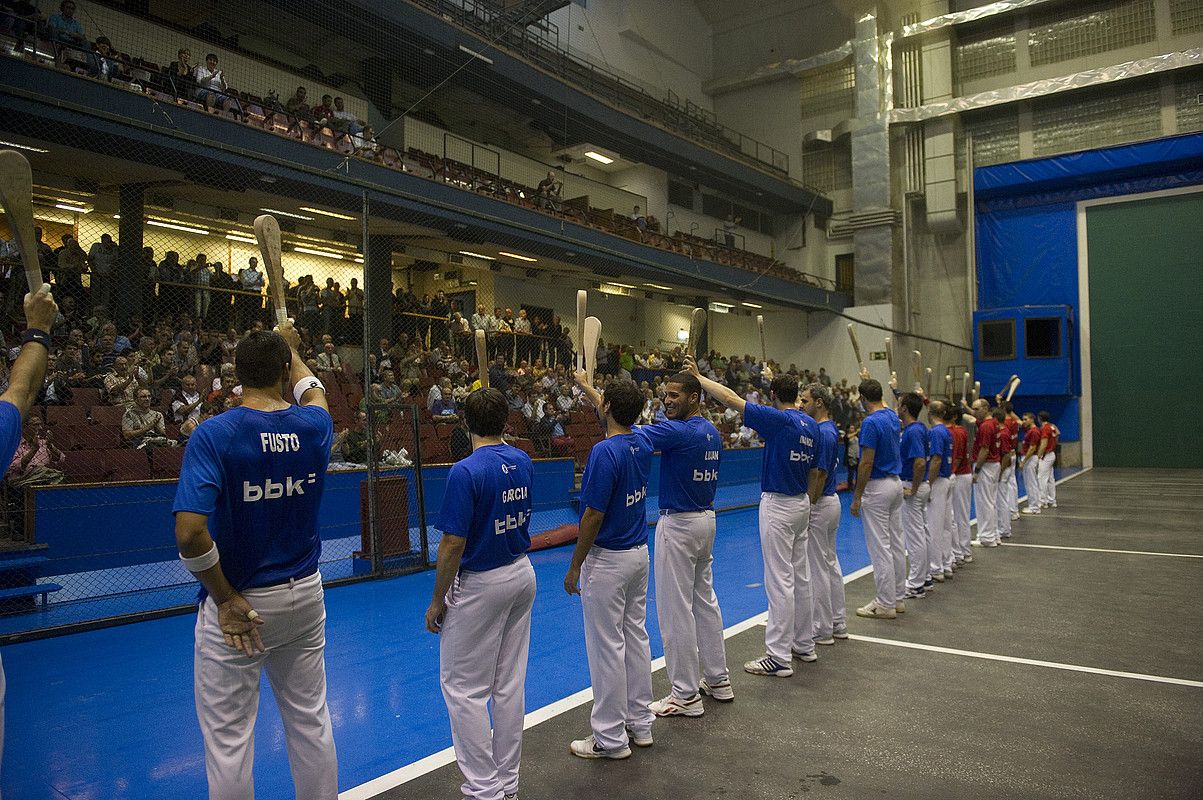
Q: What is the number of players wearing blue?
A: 10